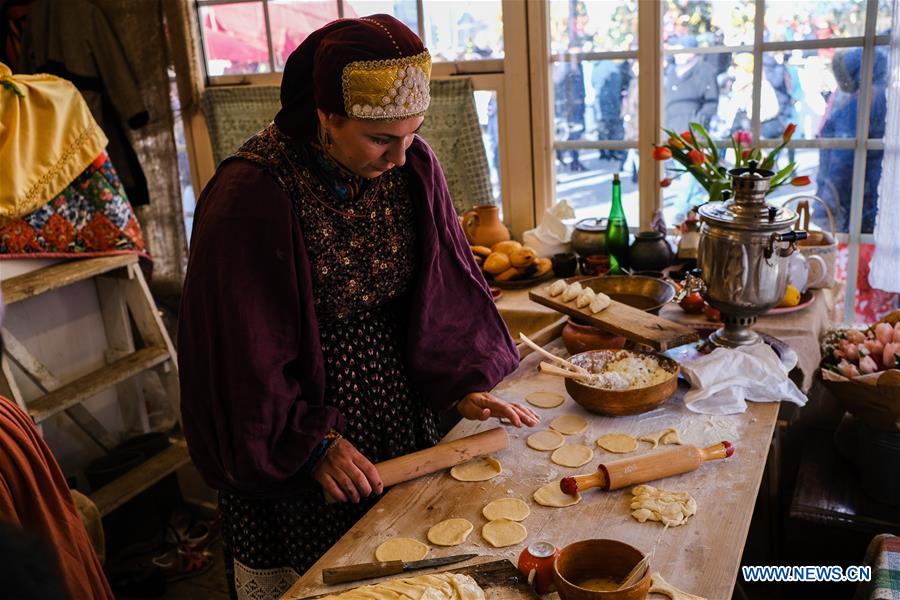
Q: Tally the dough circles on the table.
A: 11